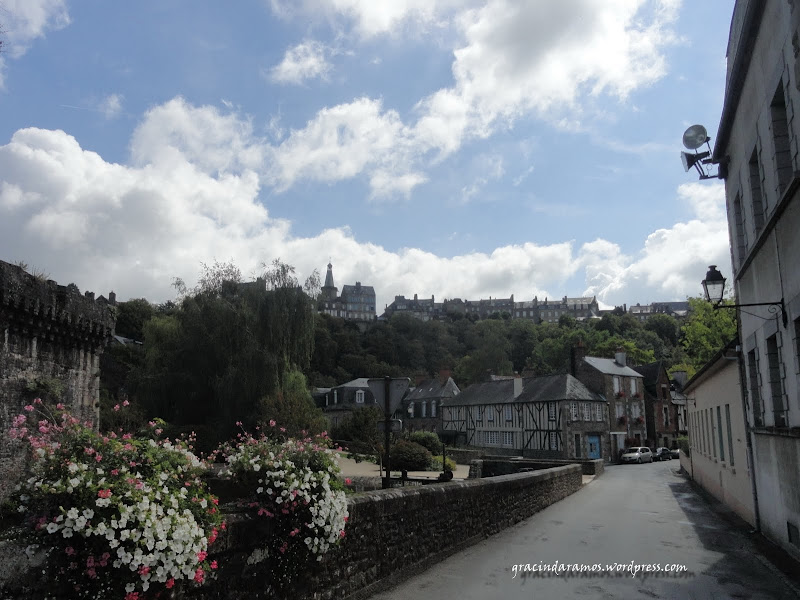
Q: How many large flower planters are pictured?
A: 2